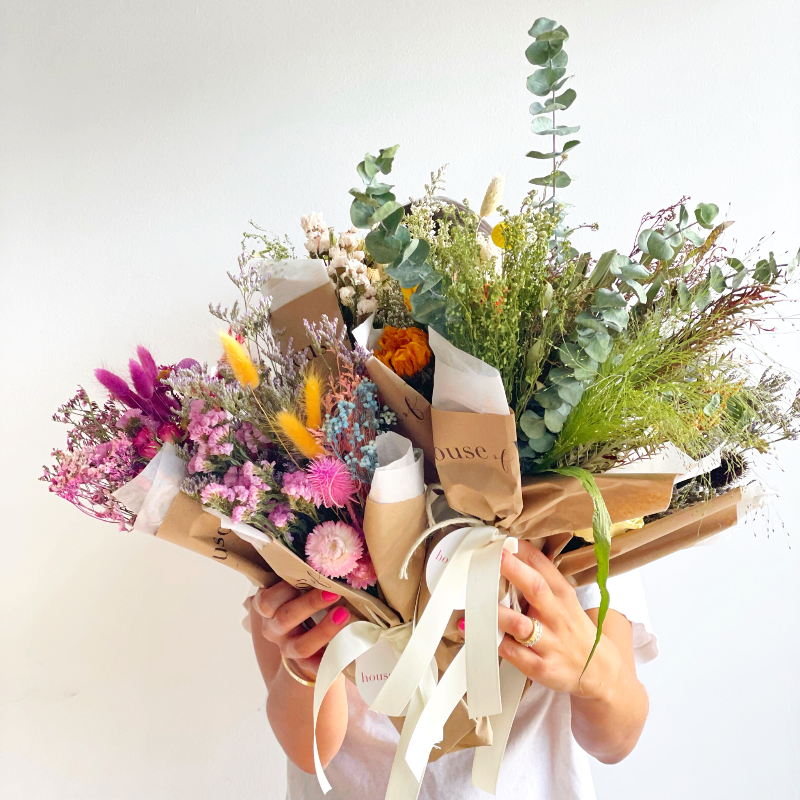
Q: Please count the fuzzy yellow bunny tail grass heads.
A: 3